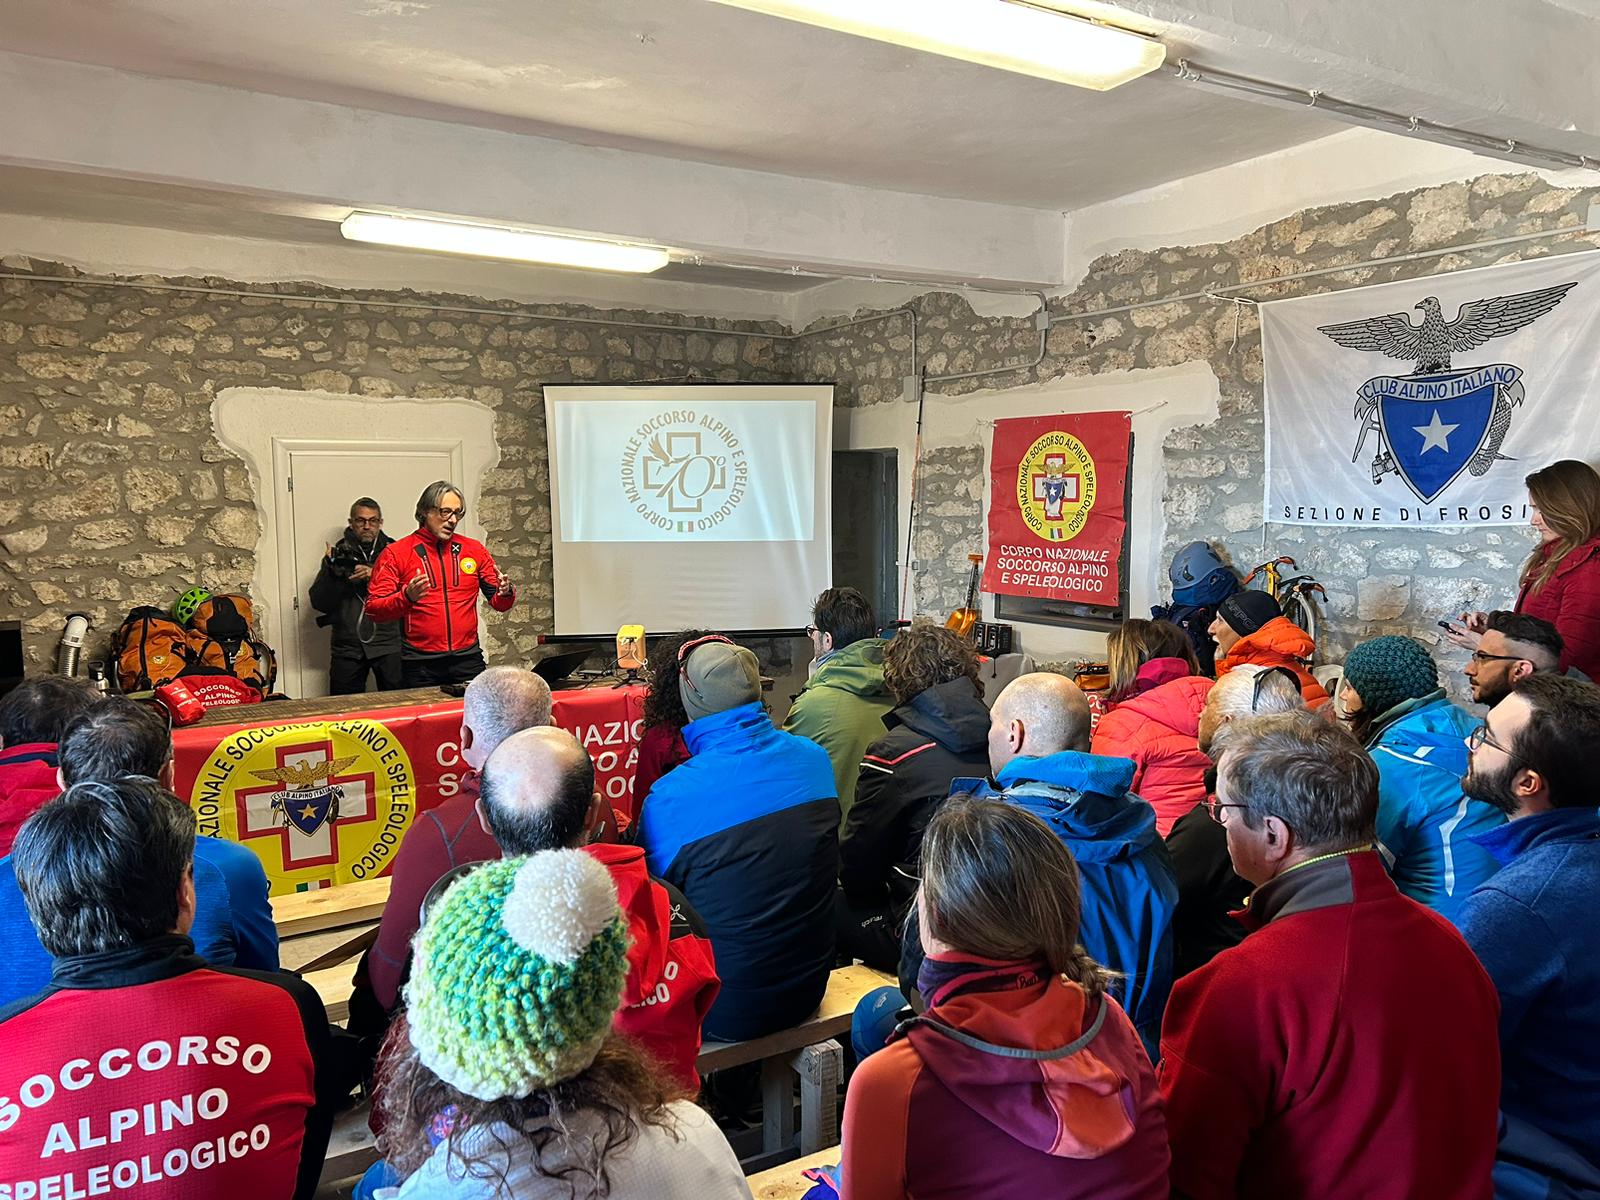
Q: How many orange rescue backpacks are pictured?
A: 2